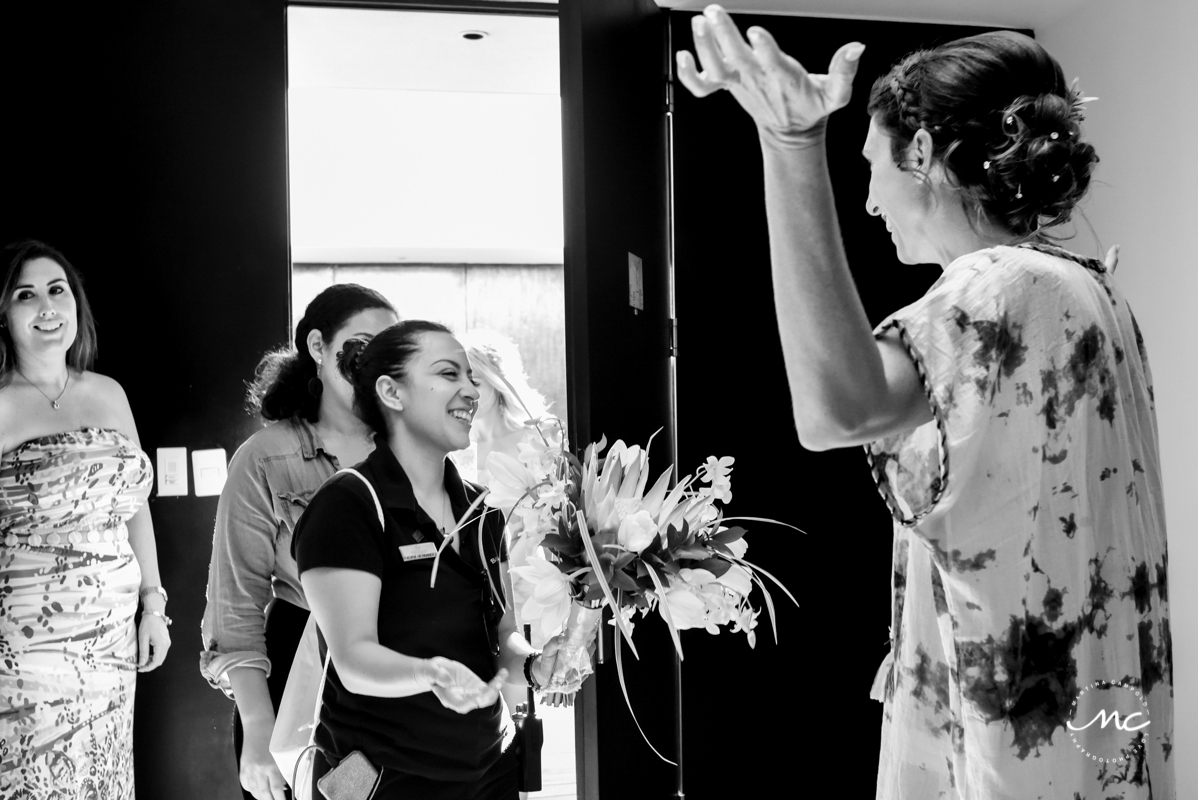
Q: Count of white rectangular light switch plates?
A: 2